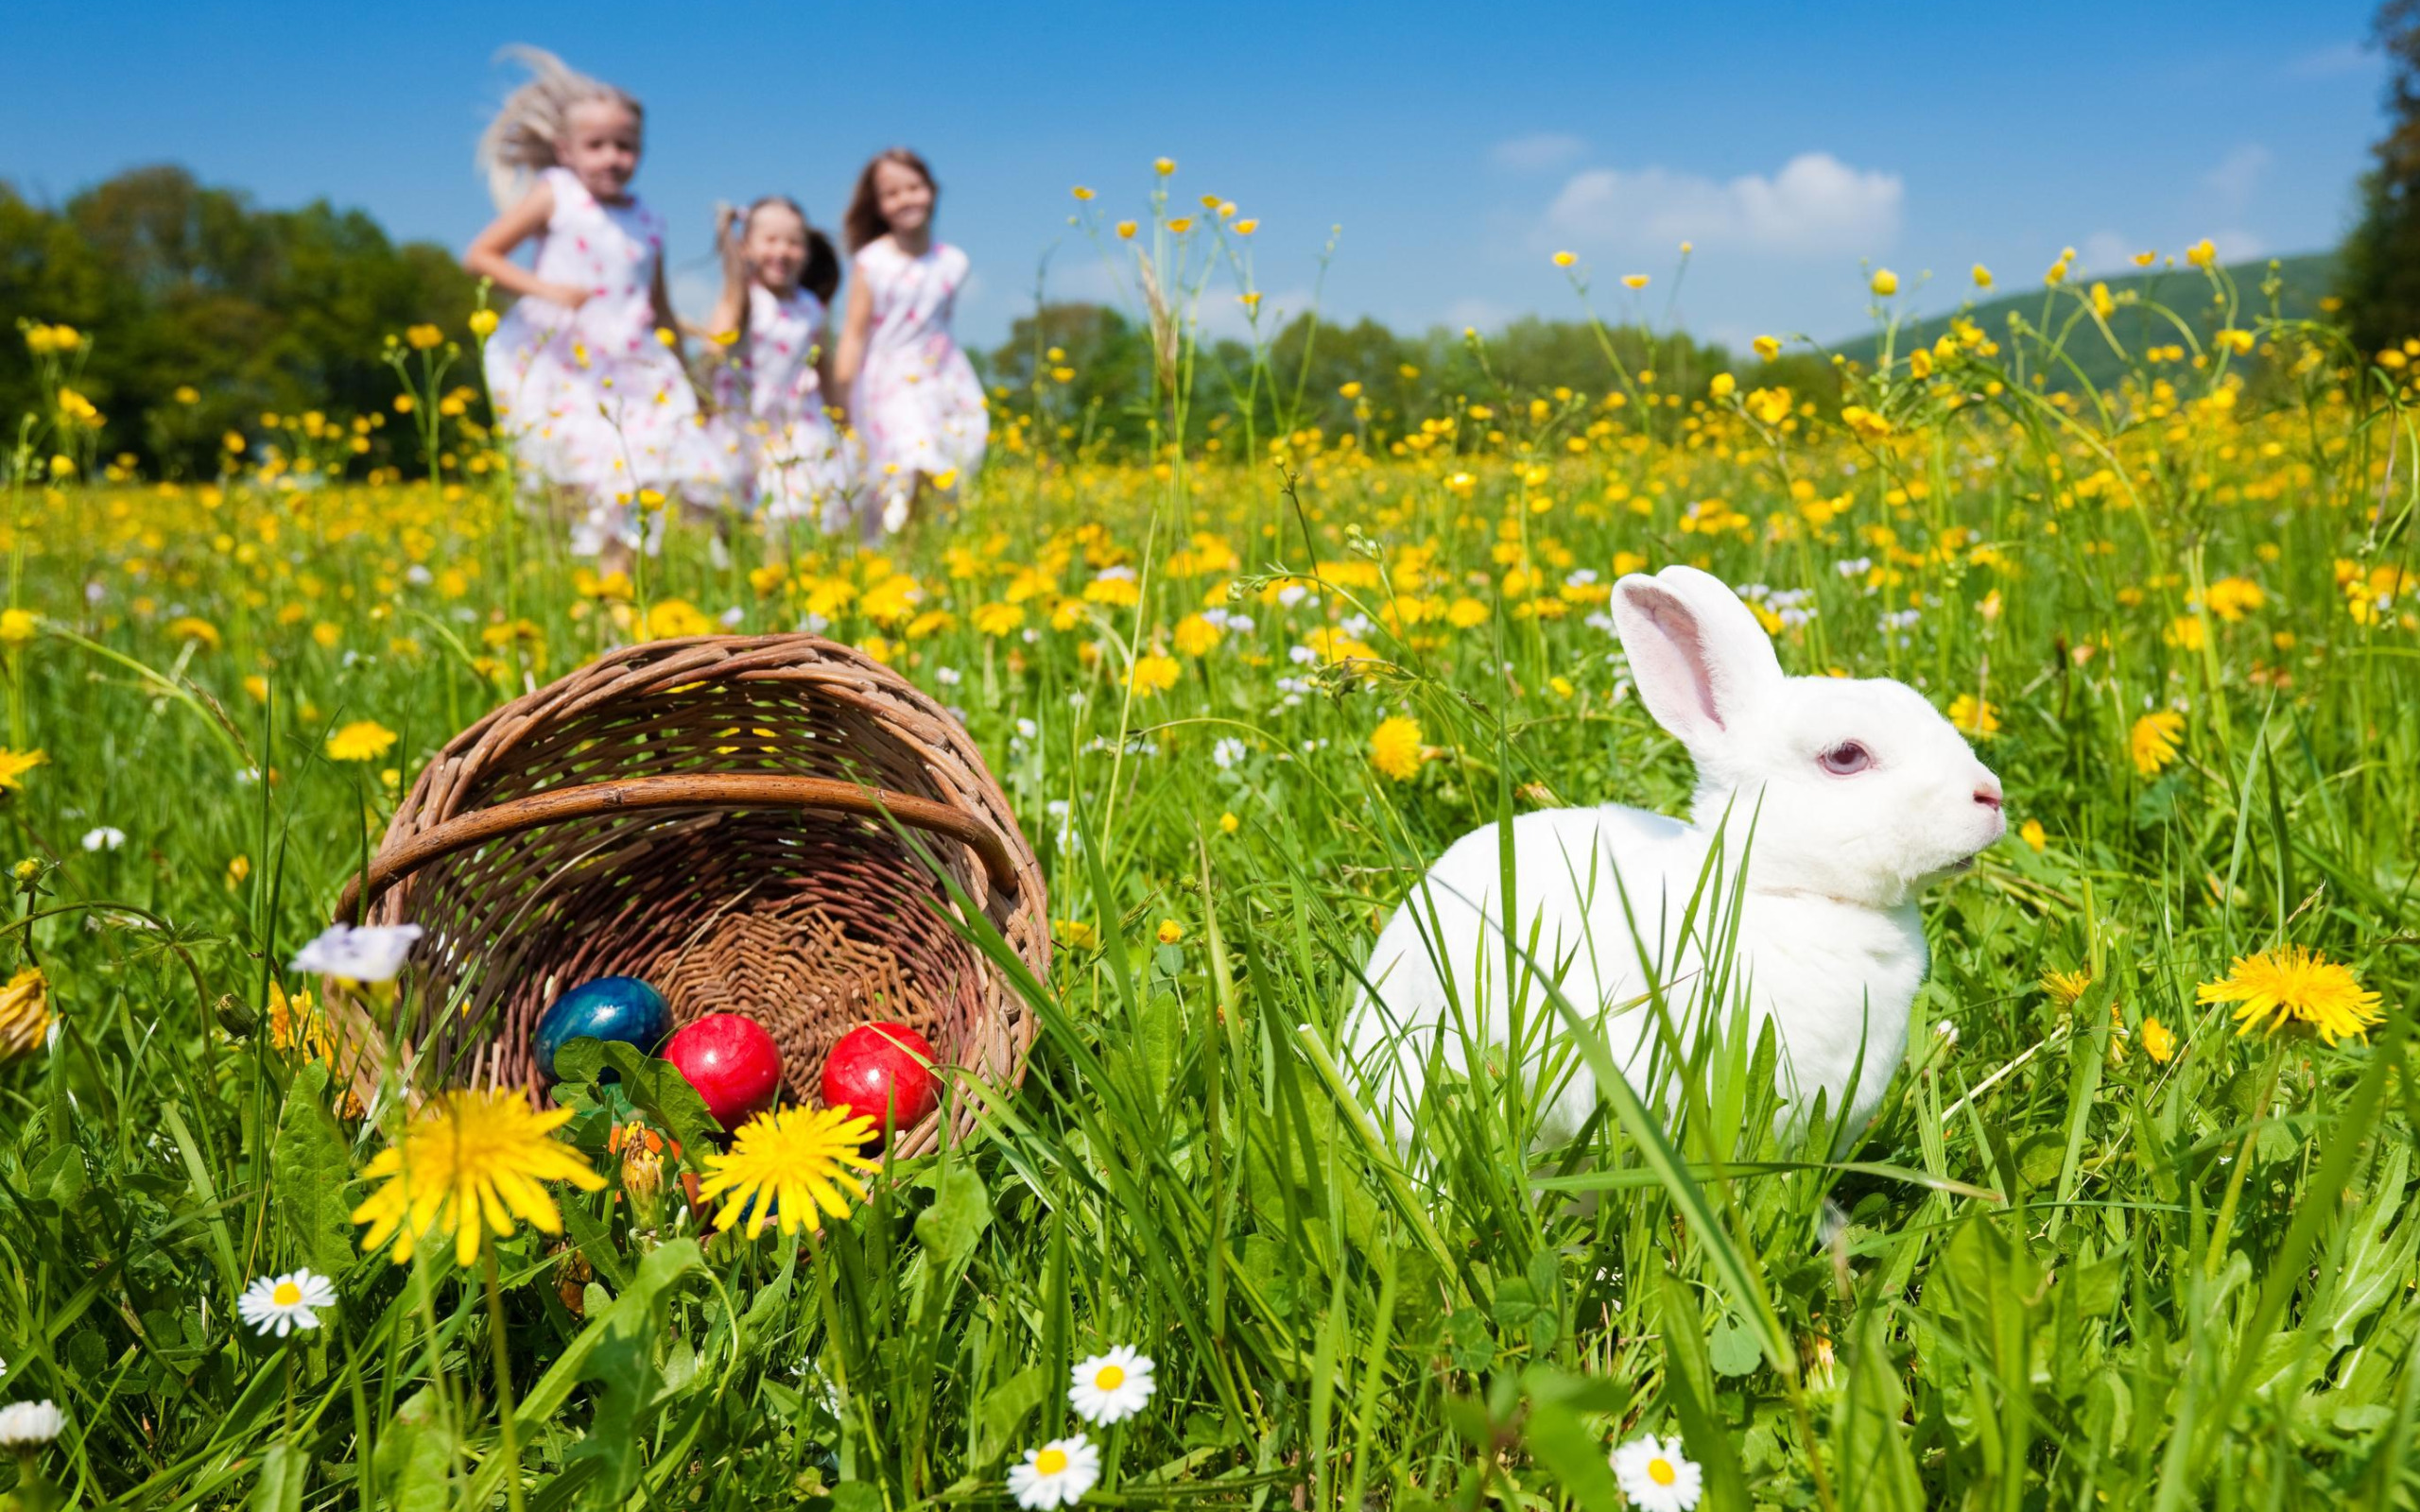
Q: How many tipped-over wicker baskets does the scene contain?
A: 1